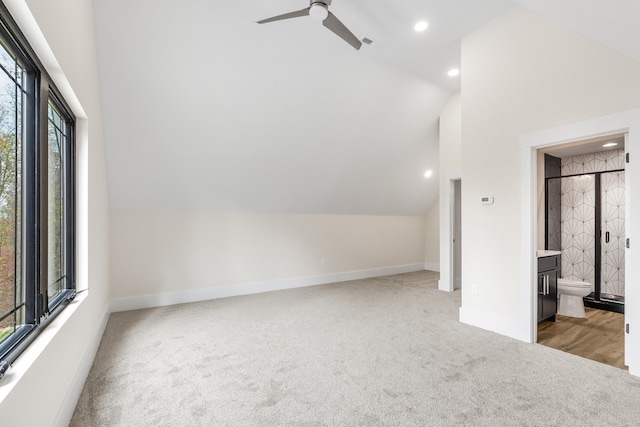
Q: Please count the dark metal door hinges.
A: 3